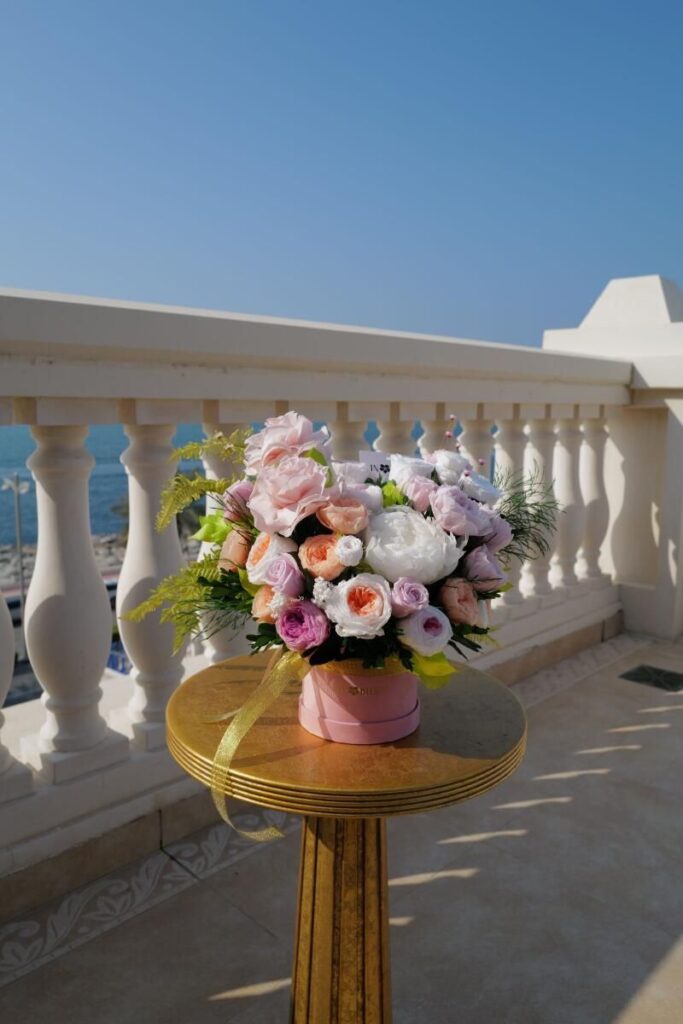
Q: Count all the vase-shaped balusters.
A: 12